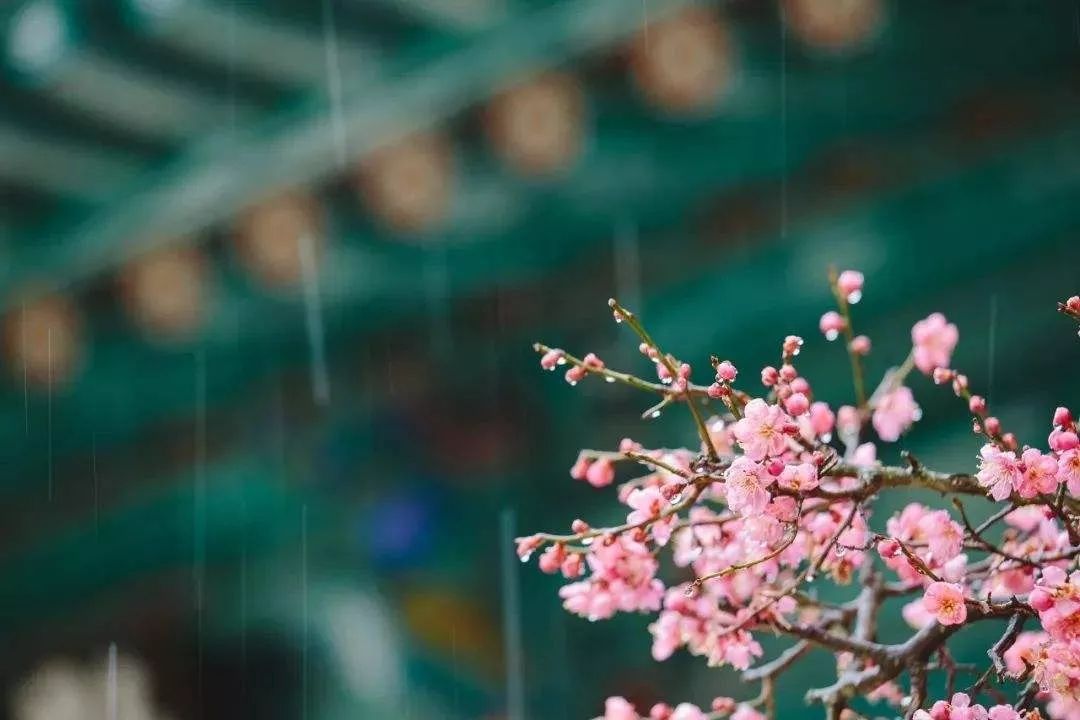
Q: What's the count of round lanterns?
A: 7